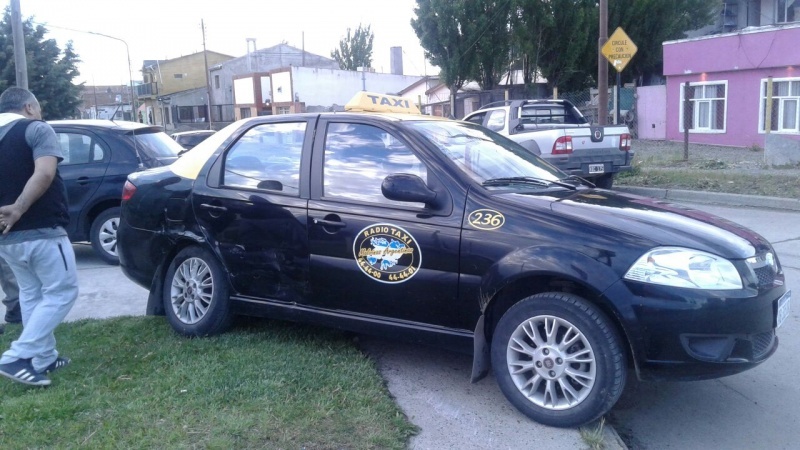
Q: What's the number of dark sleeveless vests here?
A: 1